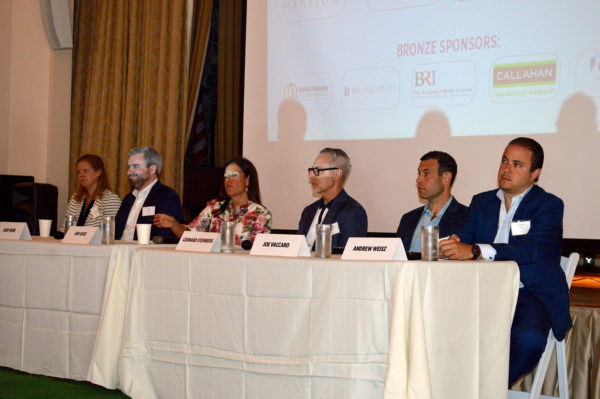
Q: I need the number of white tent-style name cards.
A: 5